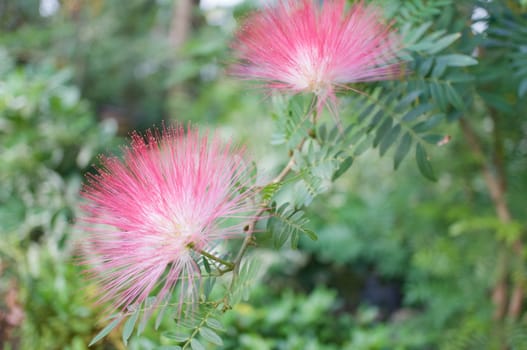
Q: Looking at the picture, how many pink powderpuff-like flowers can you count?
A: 2